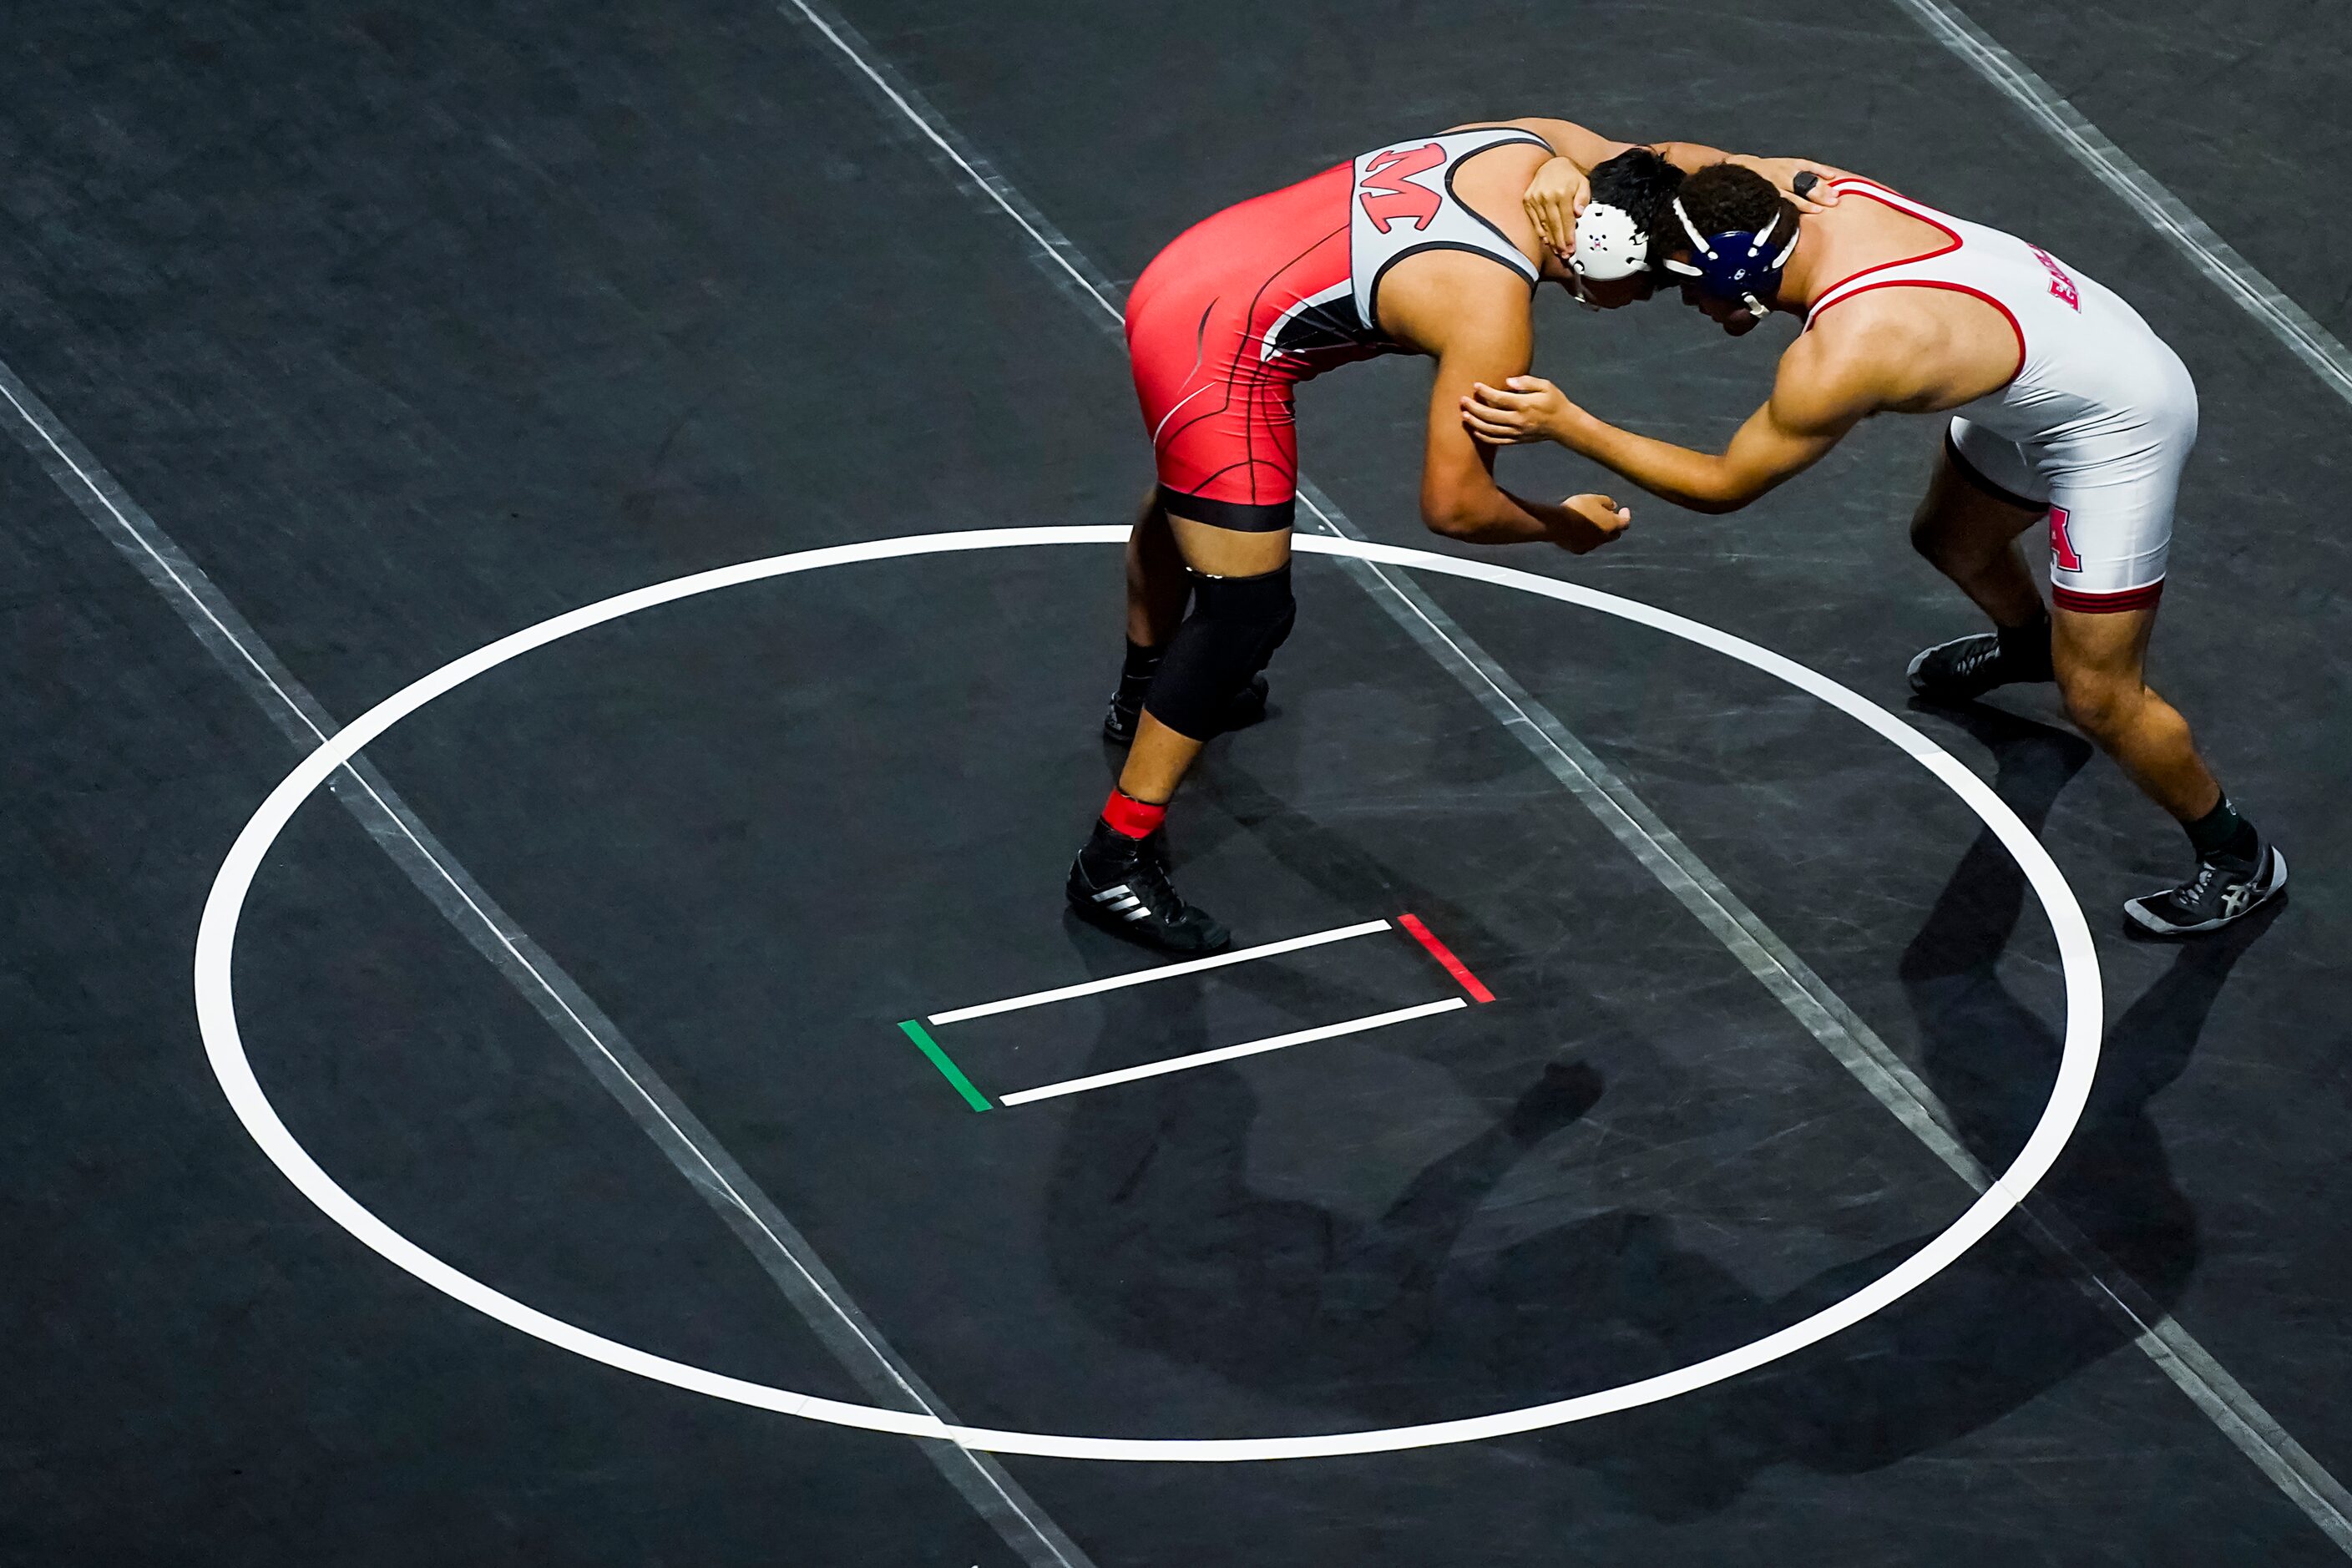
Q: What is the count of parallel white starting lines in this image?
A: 2